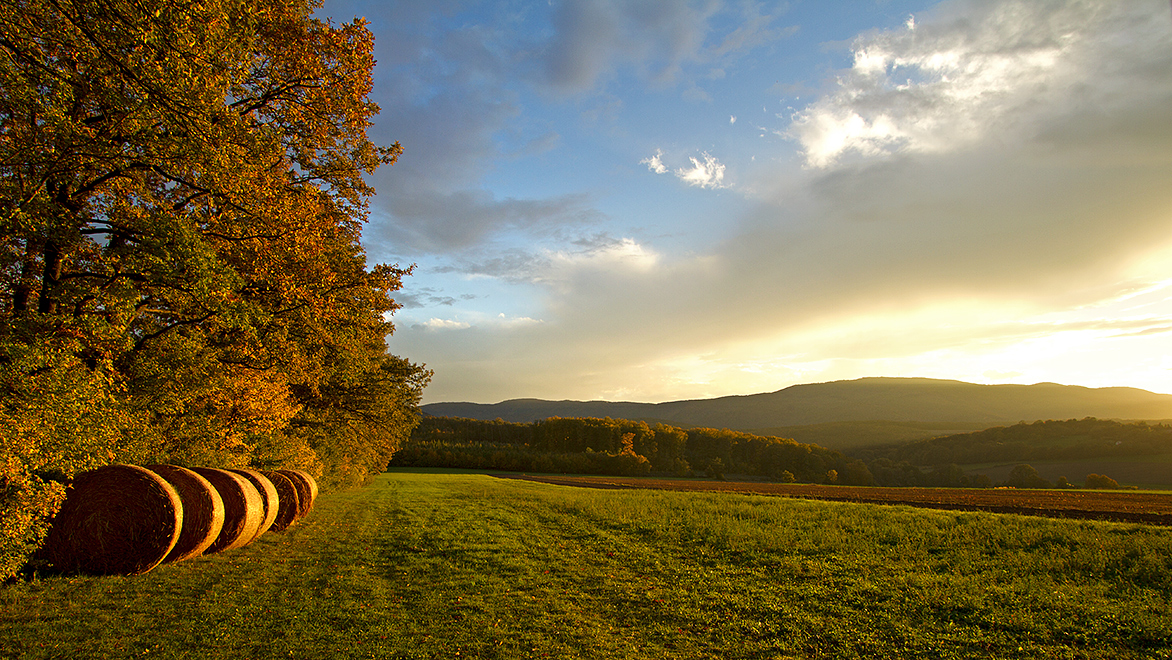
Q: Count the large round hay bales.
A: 6